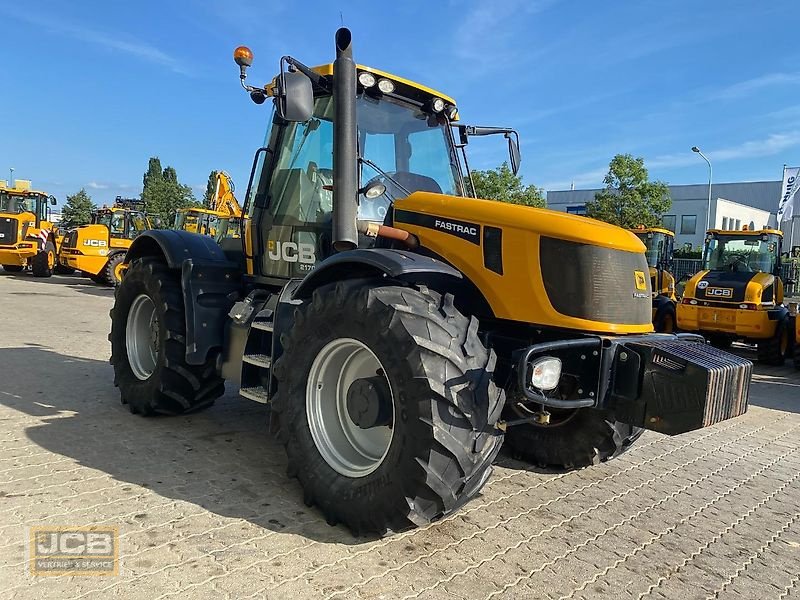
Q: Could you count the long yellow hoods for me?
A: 1